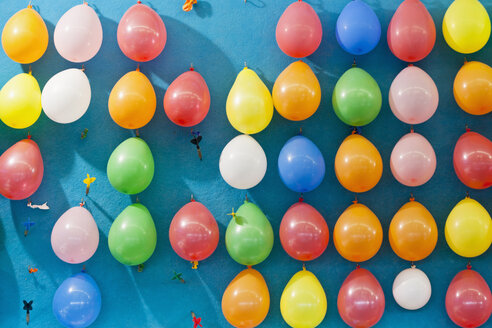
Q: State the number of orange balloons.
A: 8